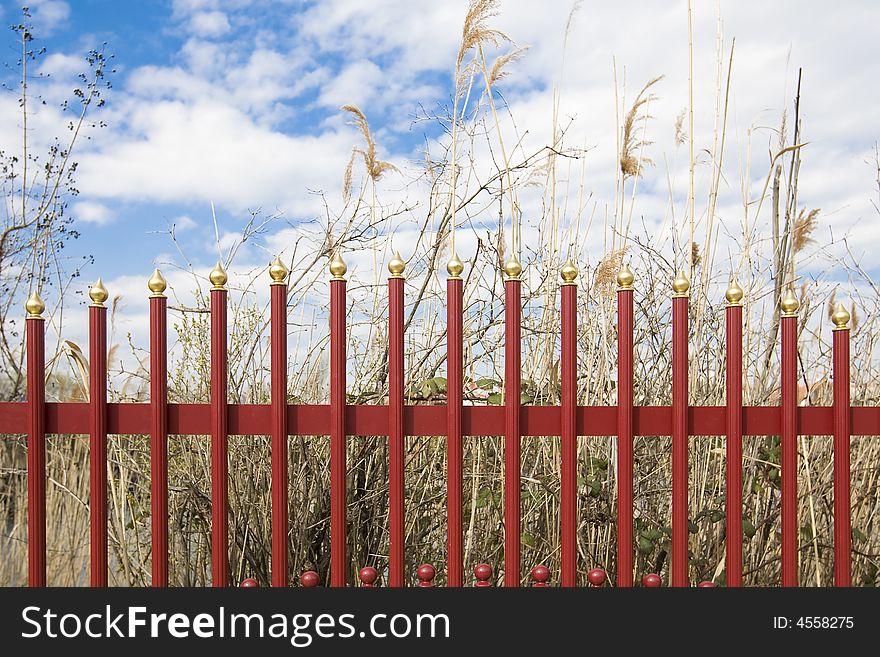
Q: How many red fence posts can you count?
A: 15